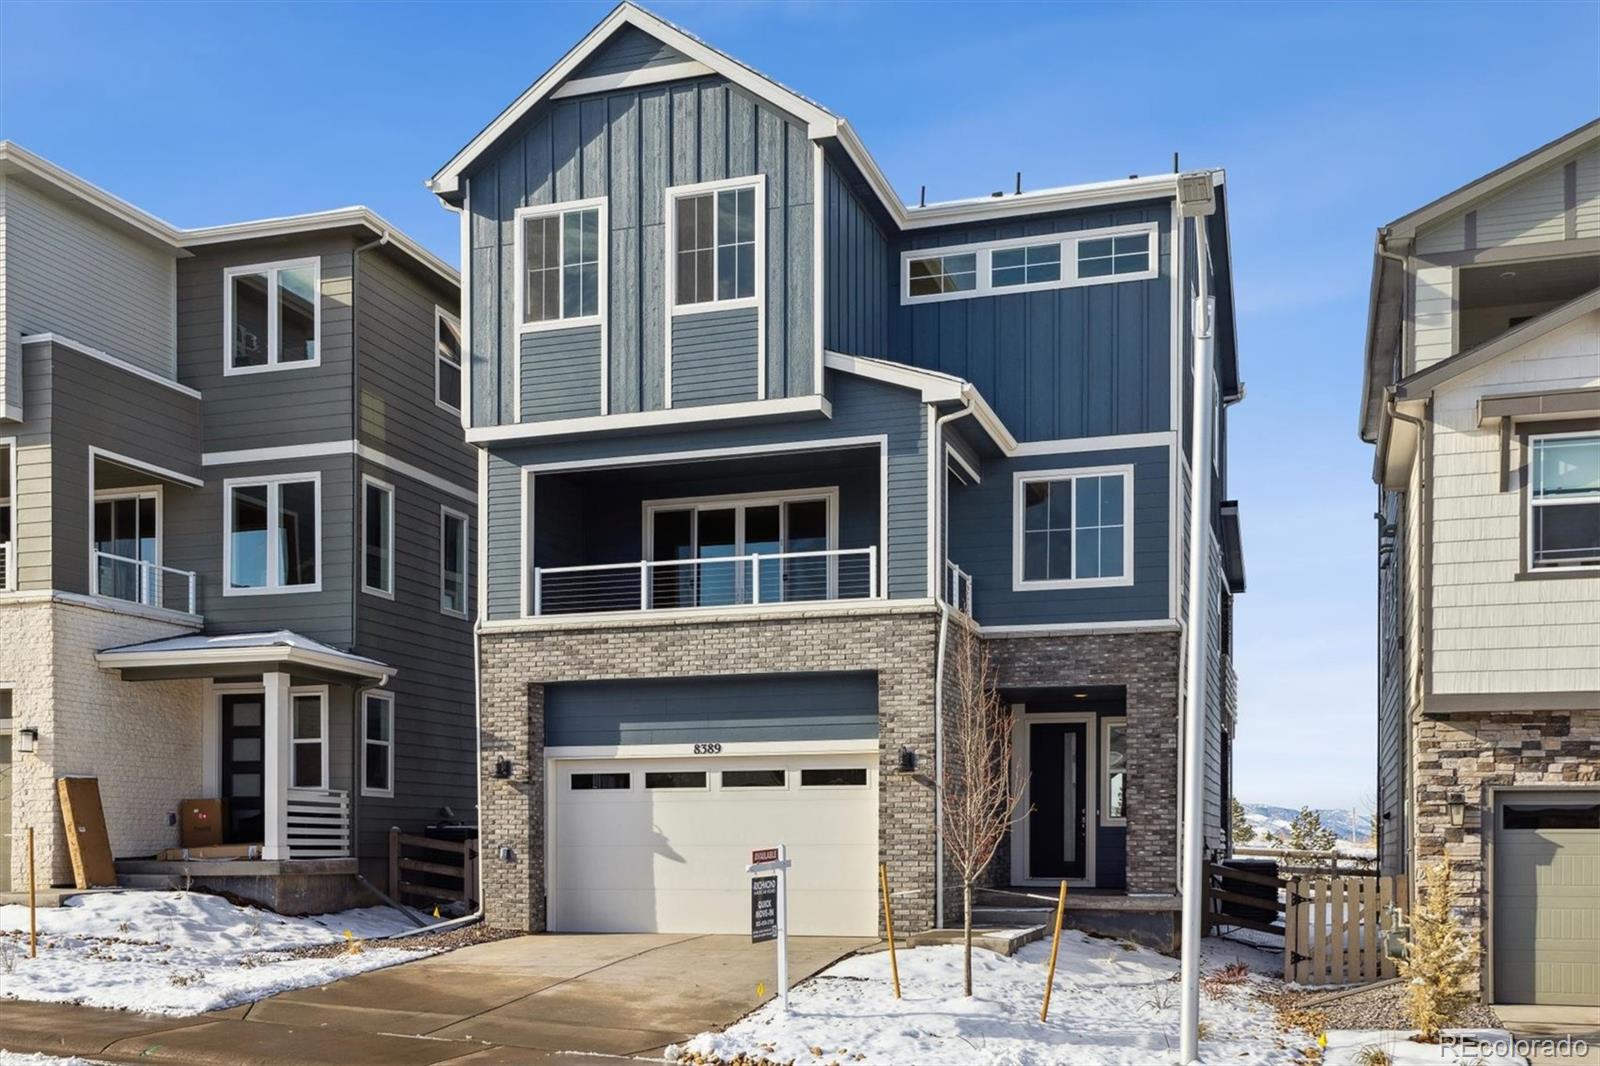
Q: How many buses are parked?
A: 0